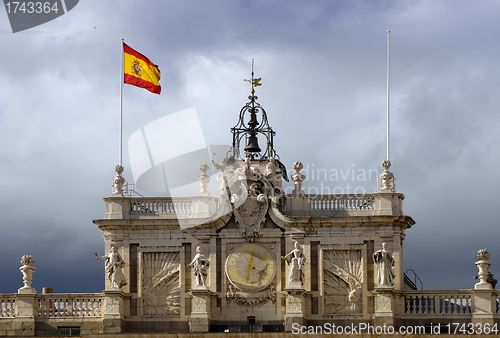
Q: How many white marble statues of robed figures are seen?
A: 4